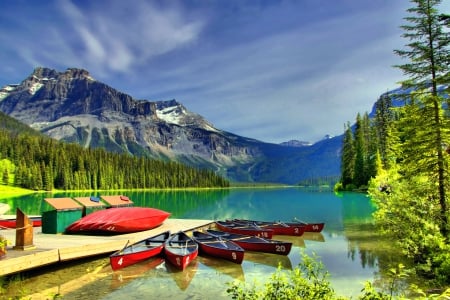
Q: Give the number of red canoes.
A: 9